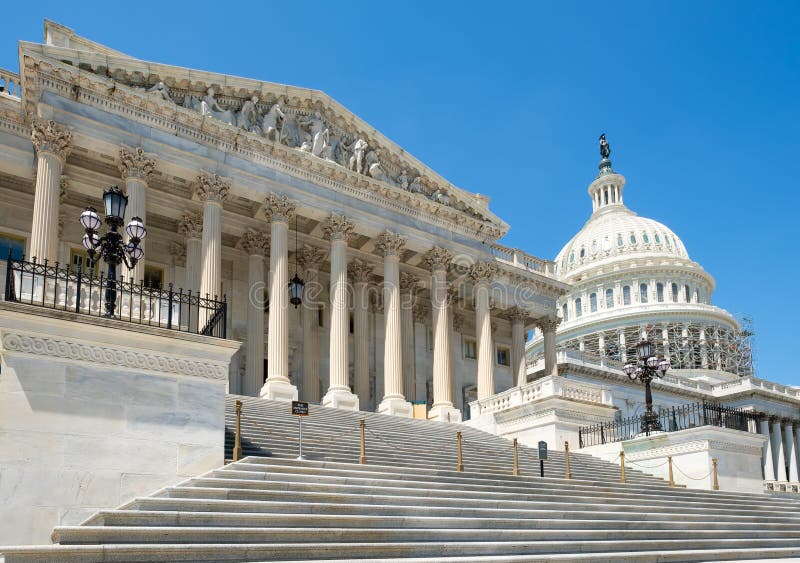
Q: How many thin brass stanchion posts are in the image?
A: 8